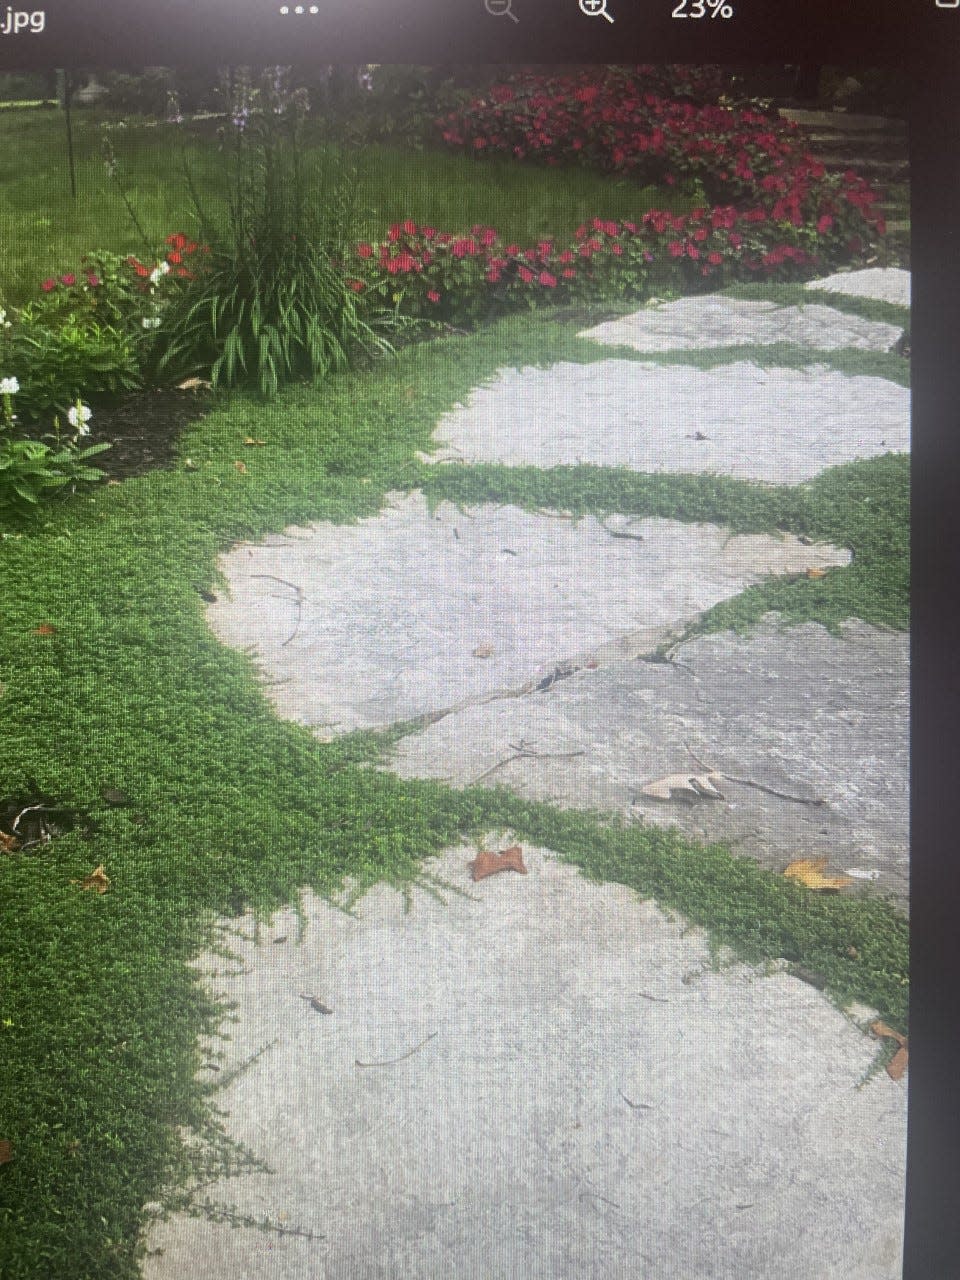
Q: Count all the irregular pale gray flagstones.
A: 6